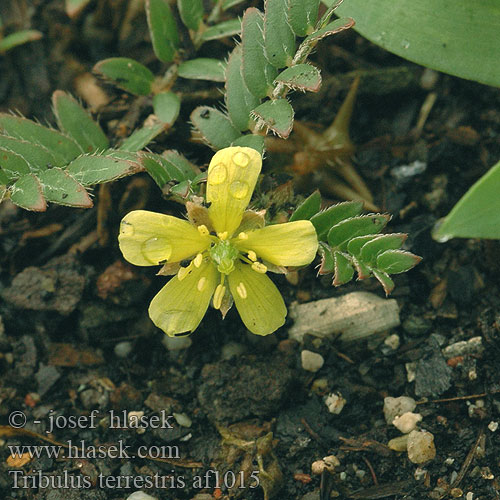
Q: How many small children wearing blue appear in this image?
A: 0